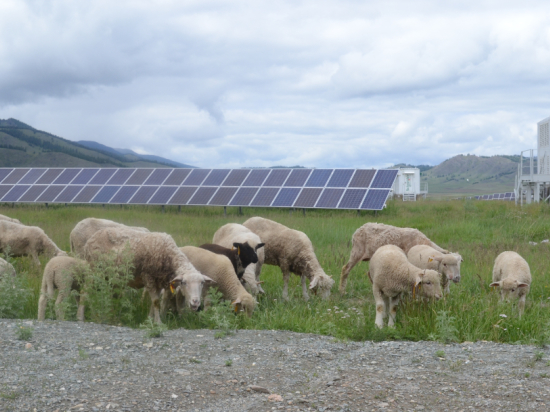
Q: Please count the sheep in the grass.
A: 14